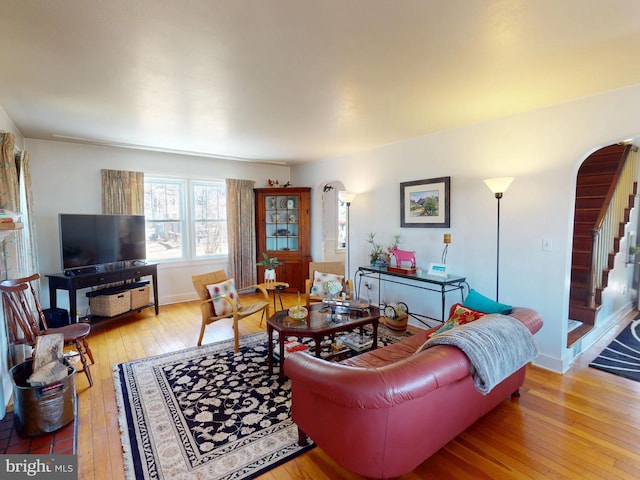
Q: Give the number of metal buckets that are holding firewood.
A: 1